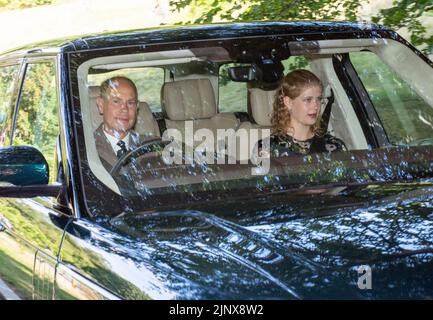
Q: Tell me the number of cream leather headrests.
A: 3